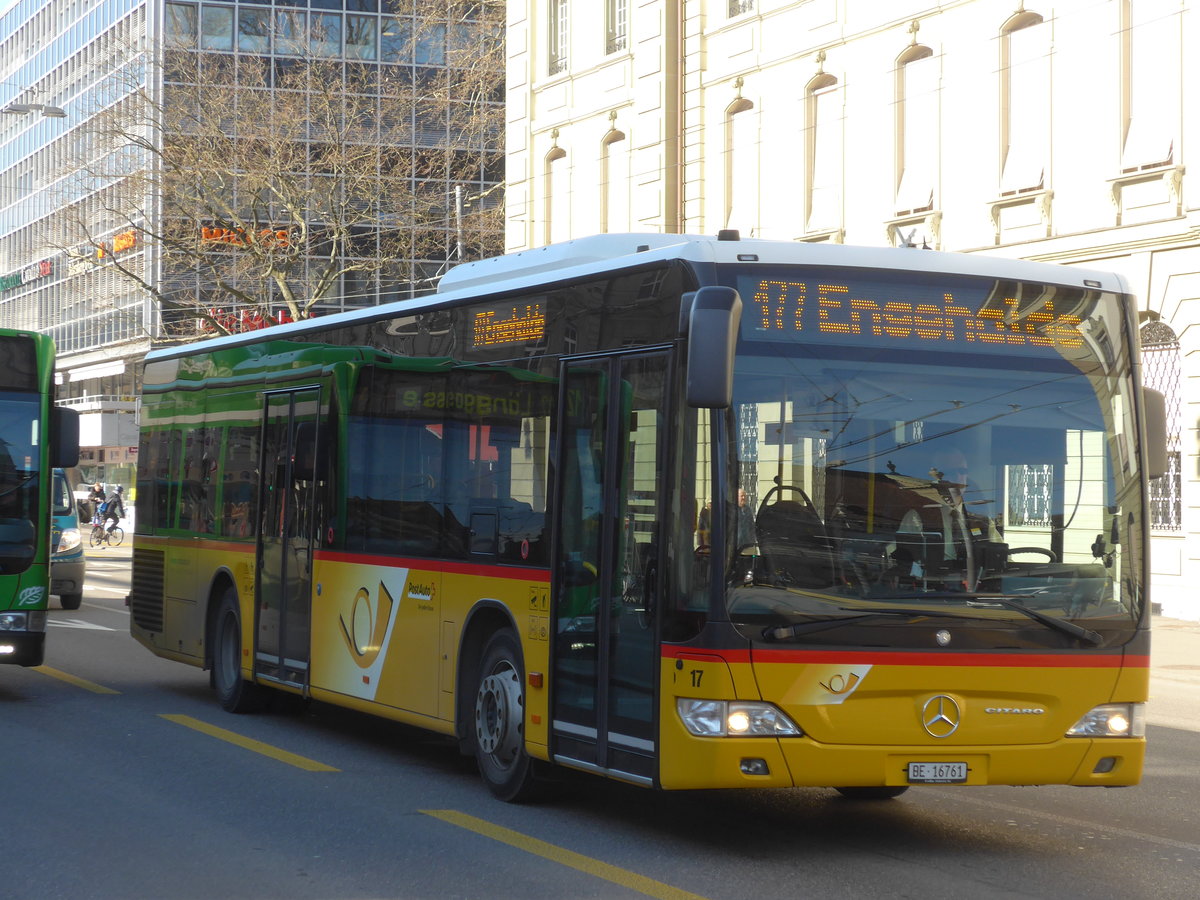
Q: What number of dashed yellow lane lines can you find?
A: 3